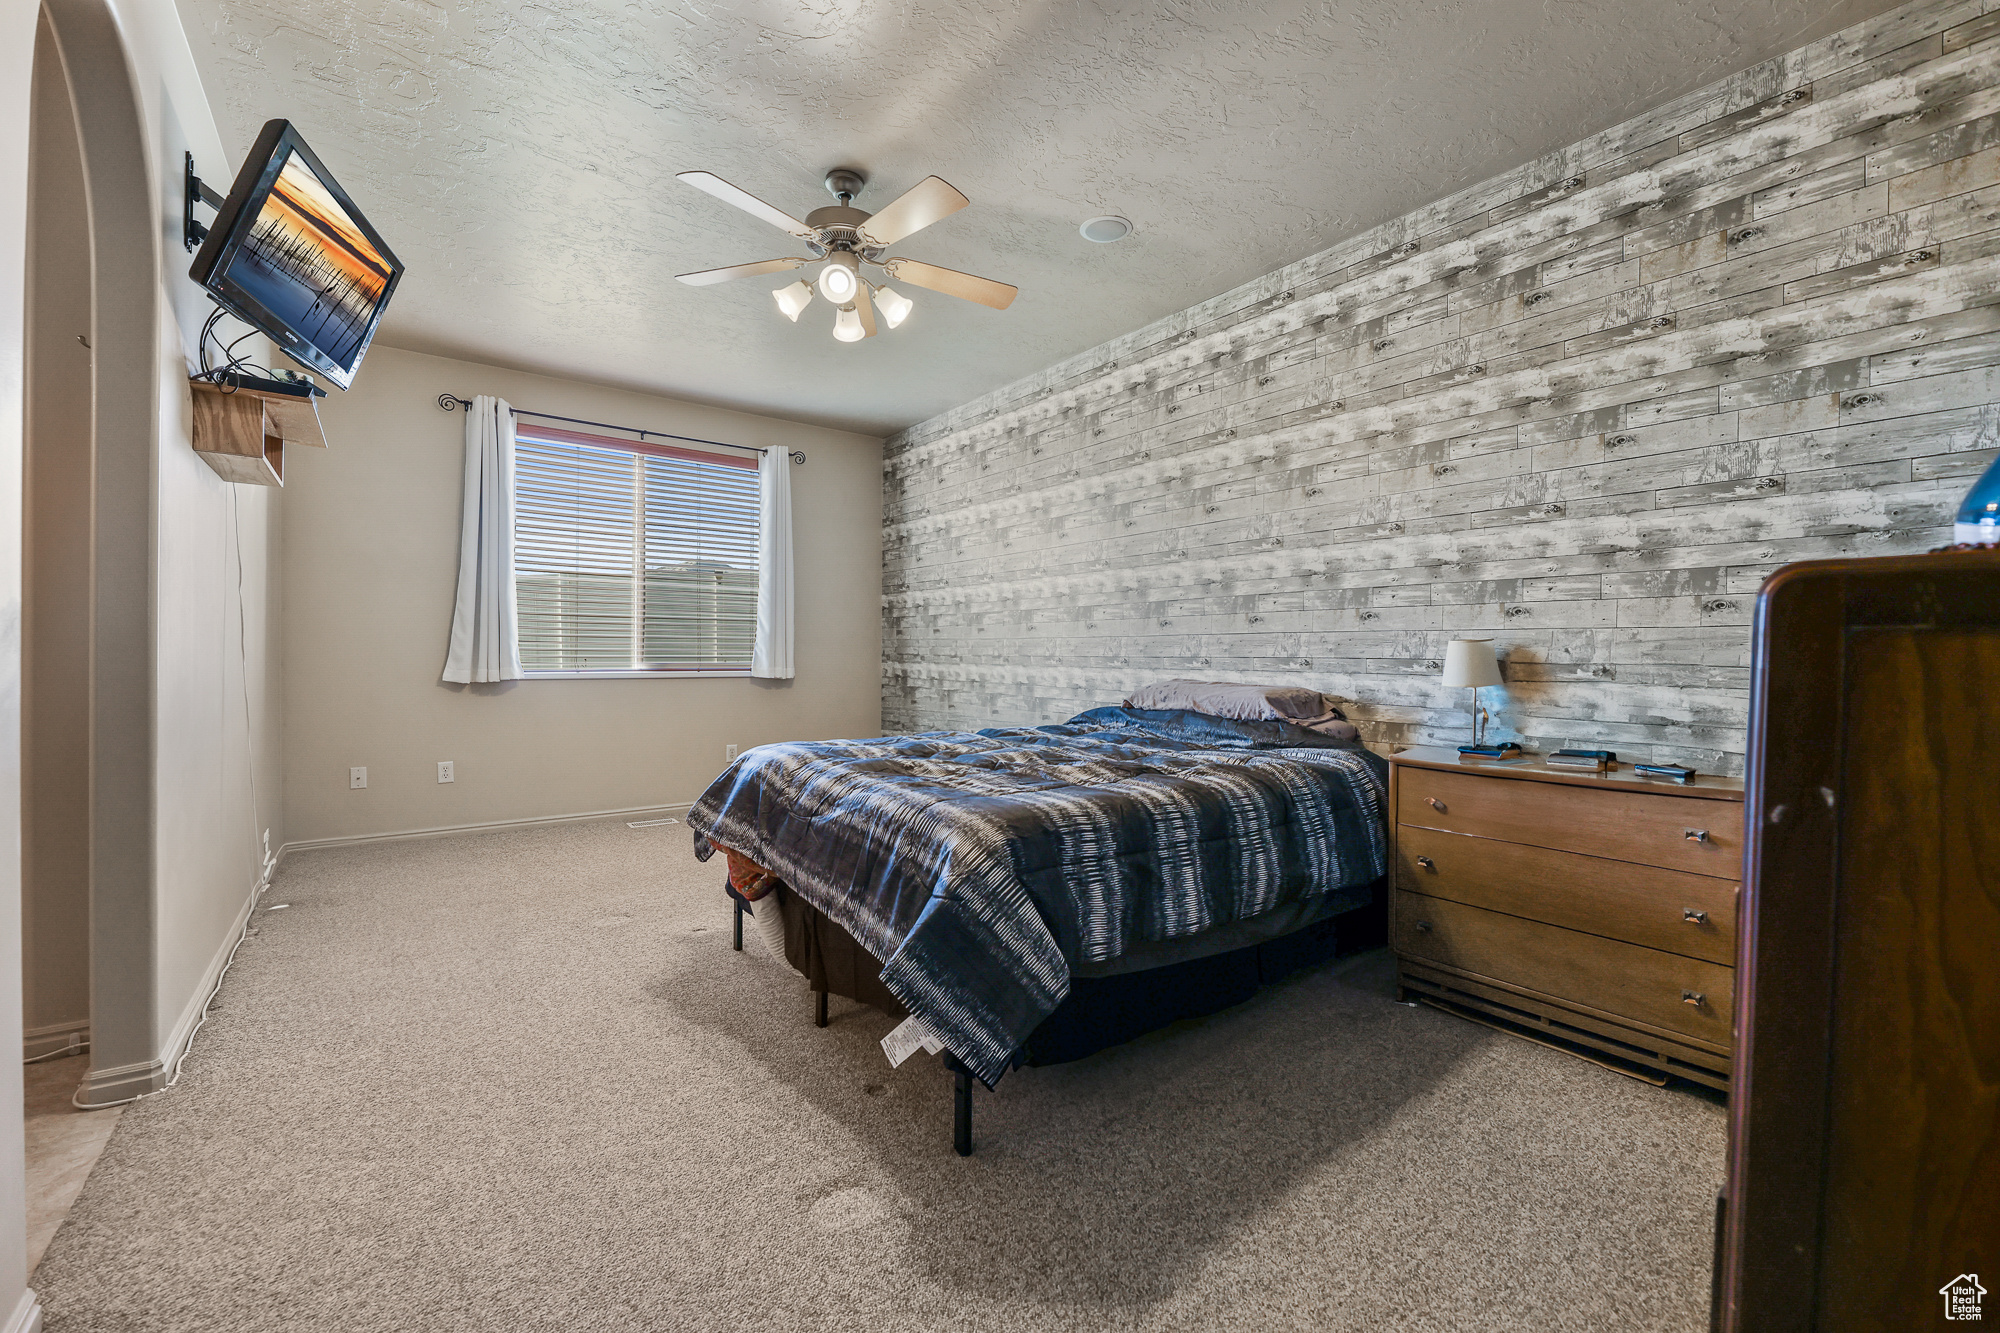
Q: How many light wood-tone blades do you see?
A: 5